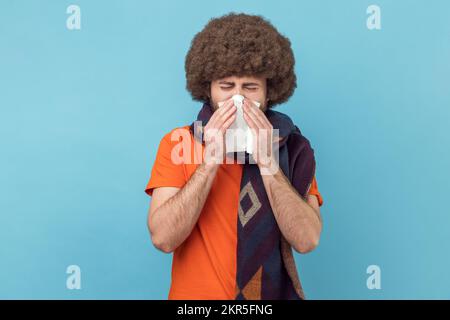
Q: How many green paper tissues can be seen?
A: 0